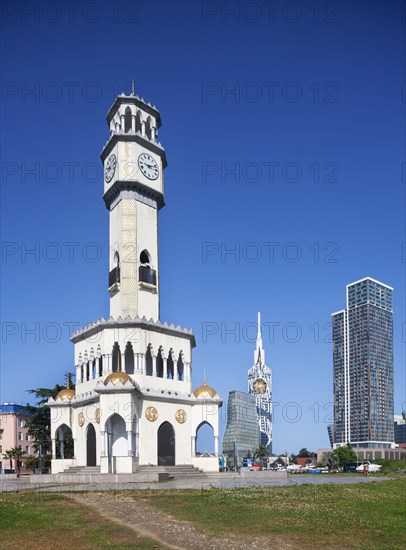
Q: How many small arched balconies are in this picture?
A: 2